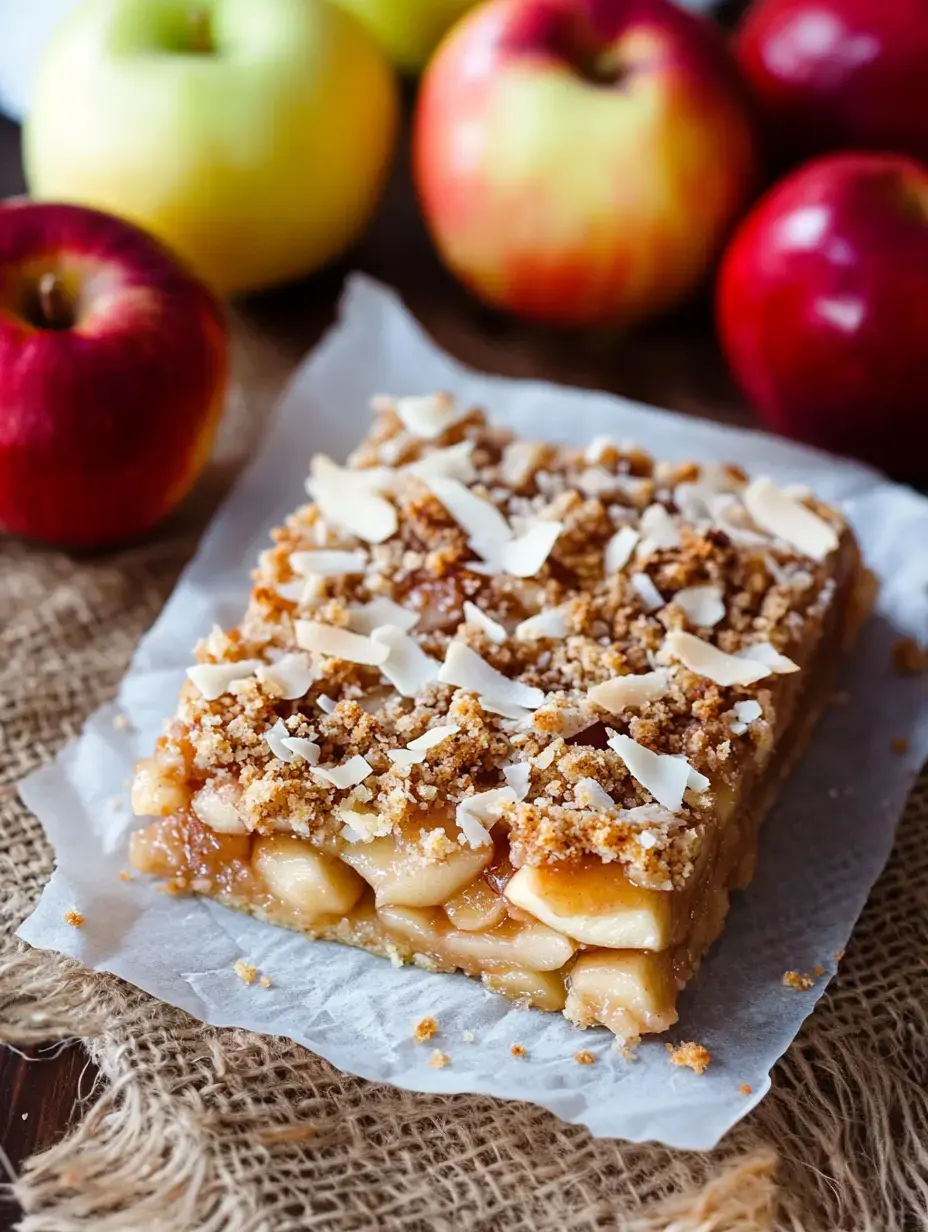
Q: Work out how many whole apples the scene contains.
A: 6